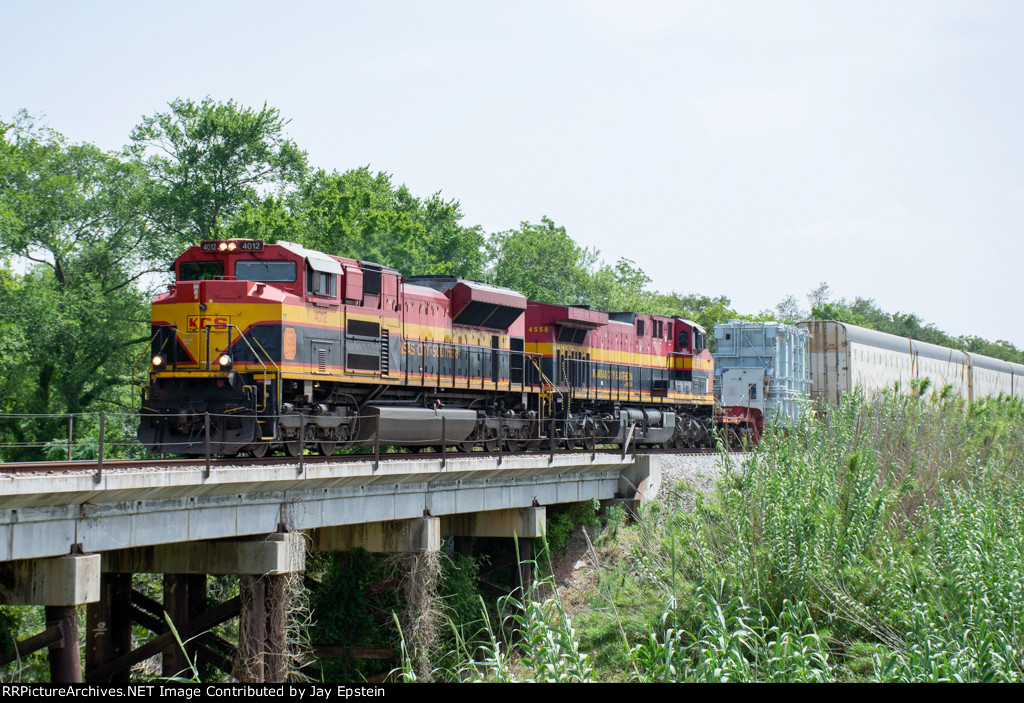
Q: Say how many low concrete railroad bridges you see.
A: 1